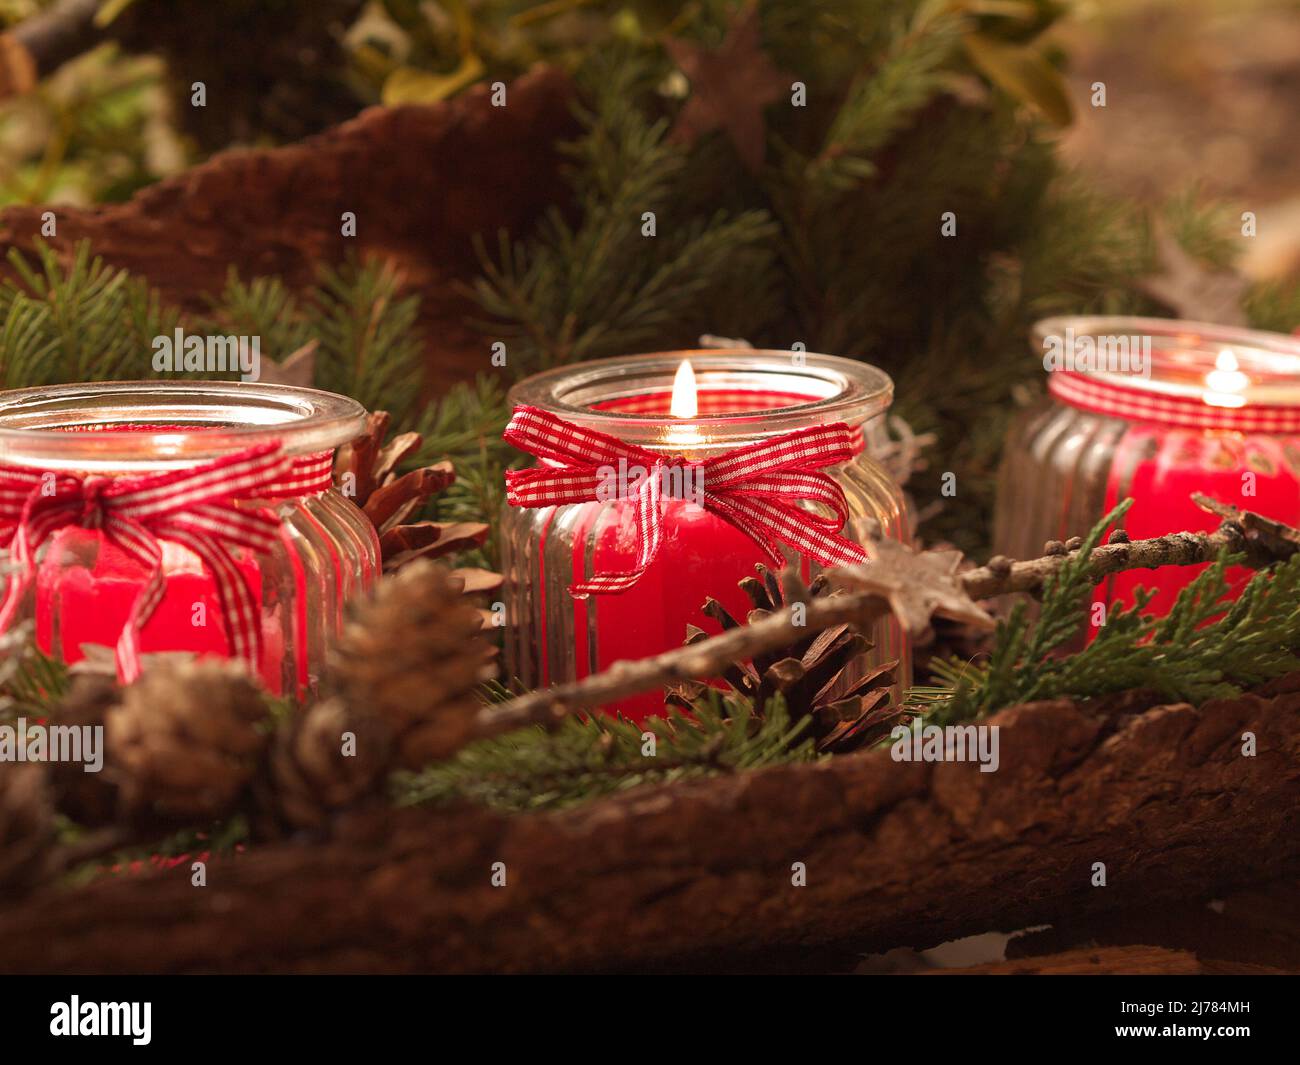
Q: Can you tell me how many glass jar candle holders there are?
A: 3